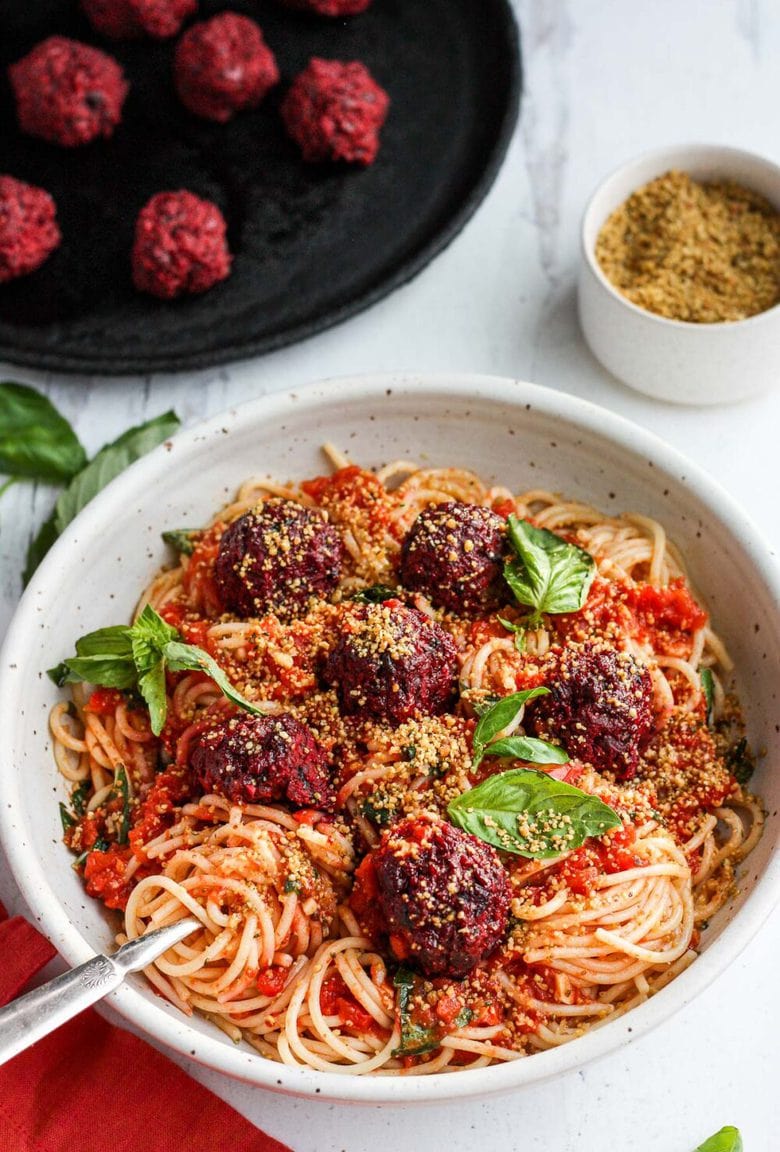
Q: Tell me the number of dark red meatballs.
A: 6